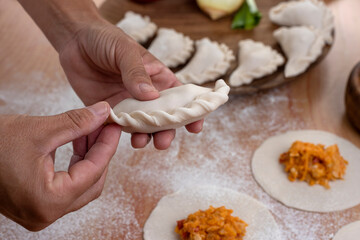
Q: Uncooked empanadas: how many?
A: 7